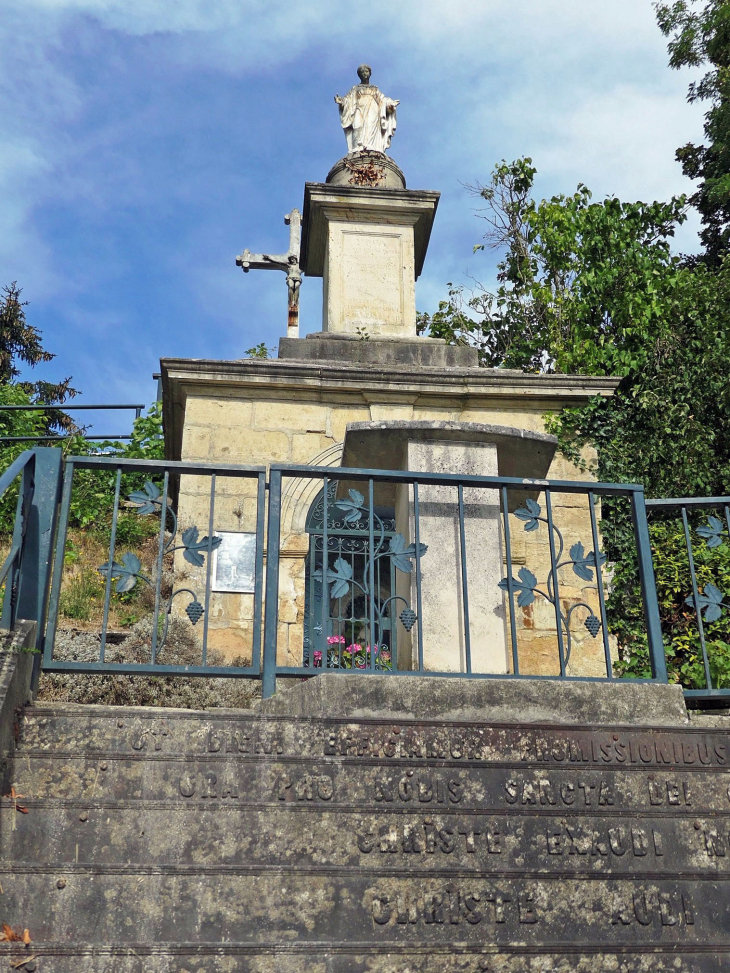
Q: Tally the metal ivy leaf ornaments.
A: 11